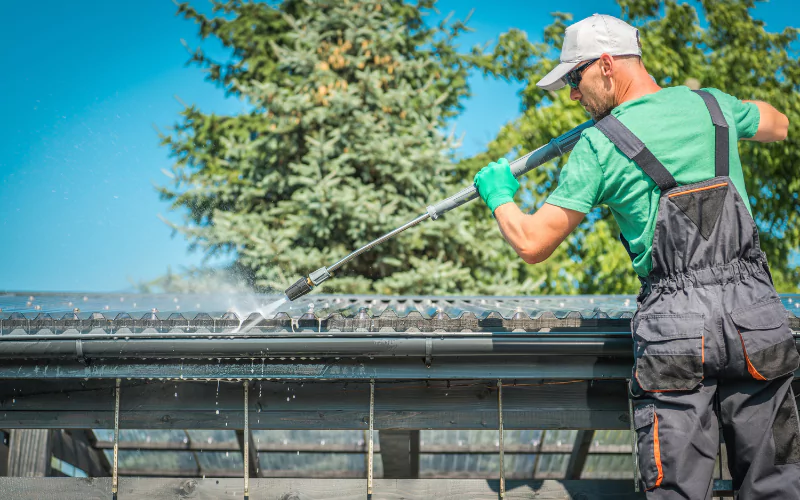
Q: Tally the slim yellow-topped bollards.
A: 0